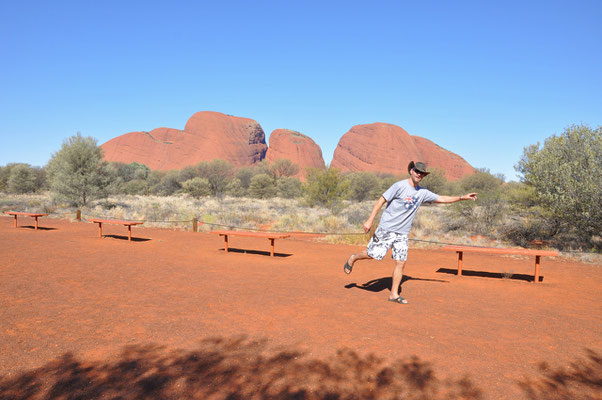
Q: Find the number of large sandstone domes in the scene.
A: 3